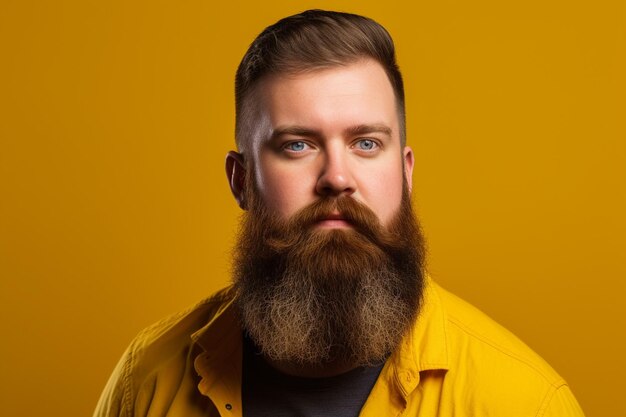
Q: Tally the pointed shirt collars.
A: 2